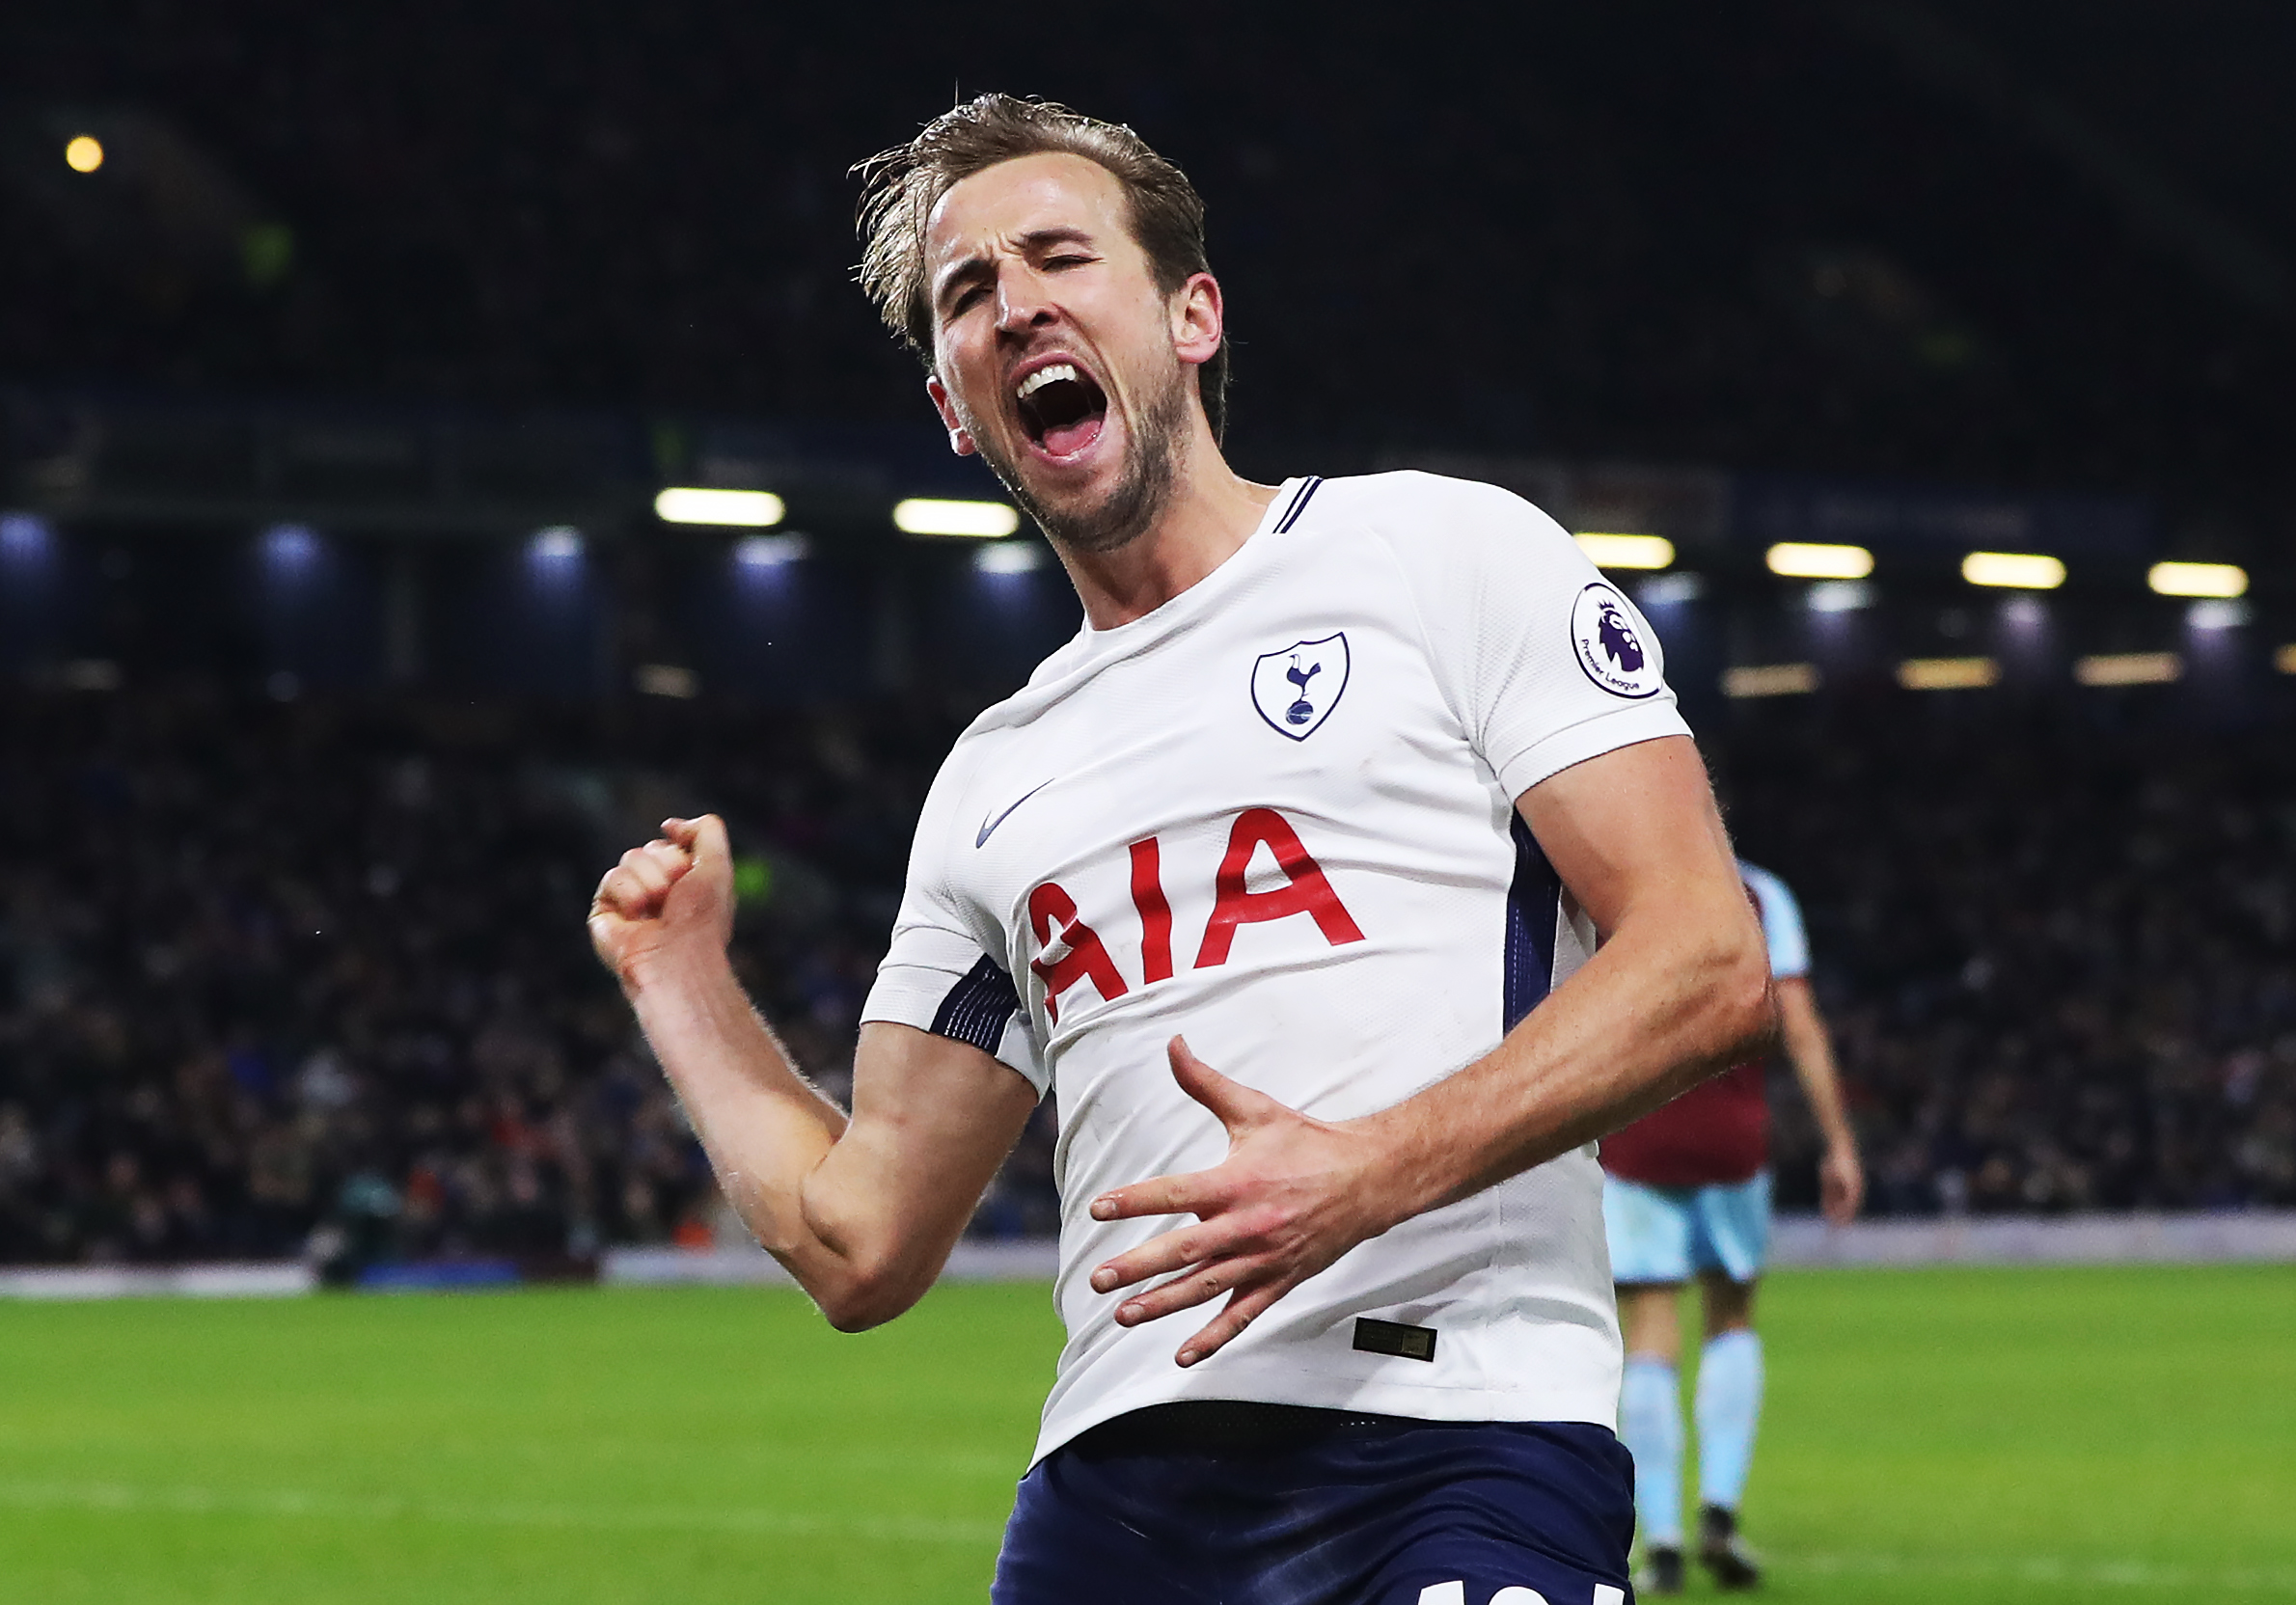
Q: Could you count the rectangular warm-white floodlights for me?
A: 6